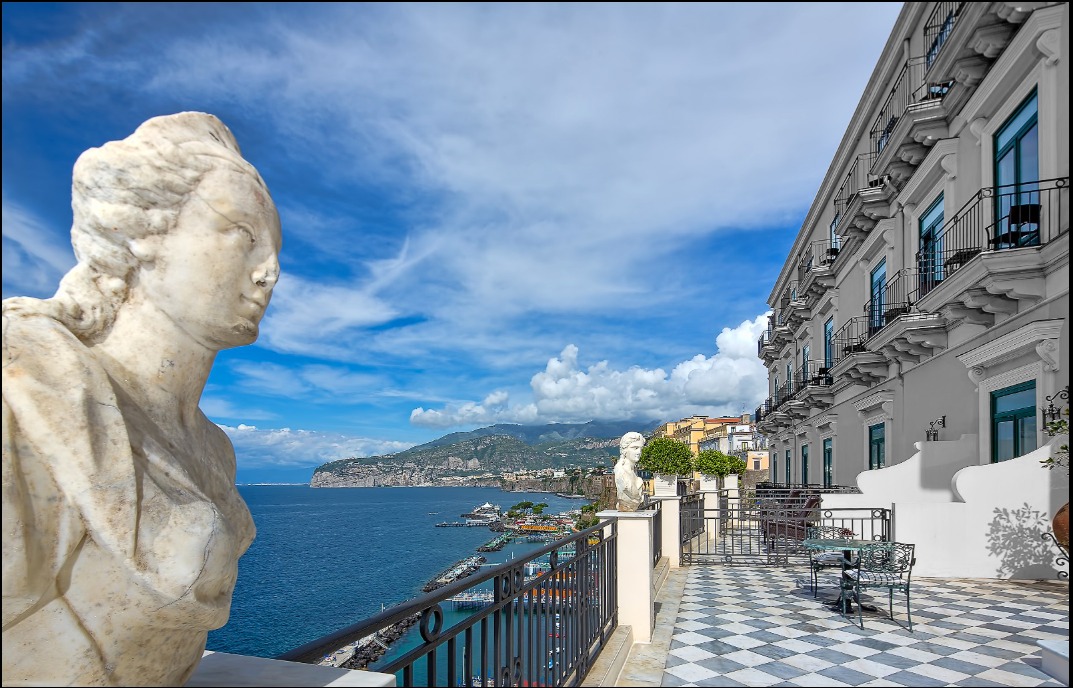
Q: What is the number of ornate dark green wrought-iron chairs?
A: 2